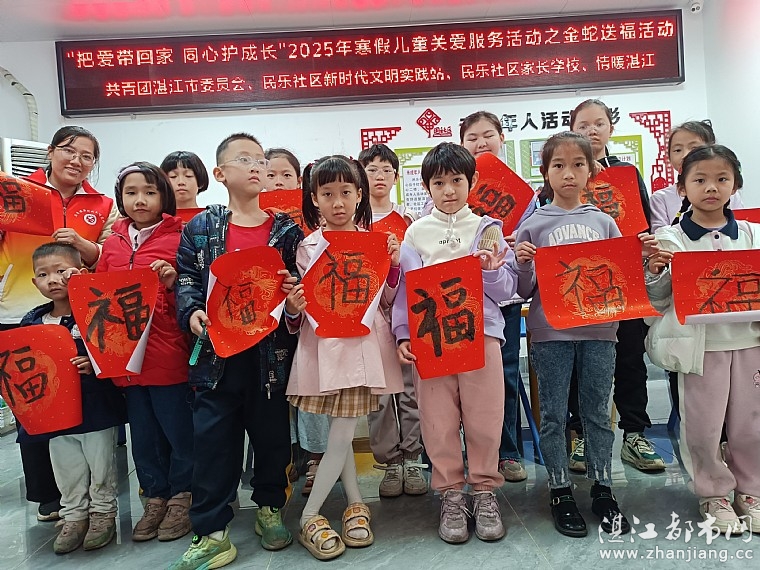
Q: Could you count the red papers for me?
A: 14